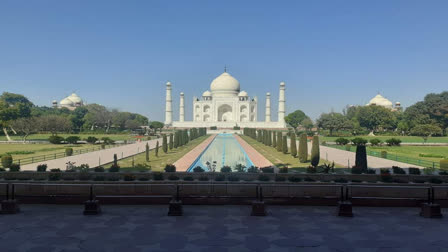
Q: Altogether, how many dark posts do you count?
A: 6